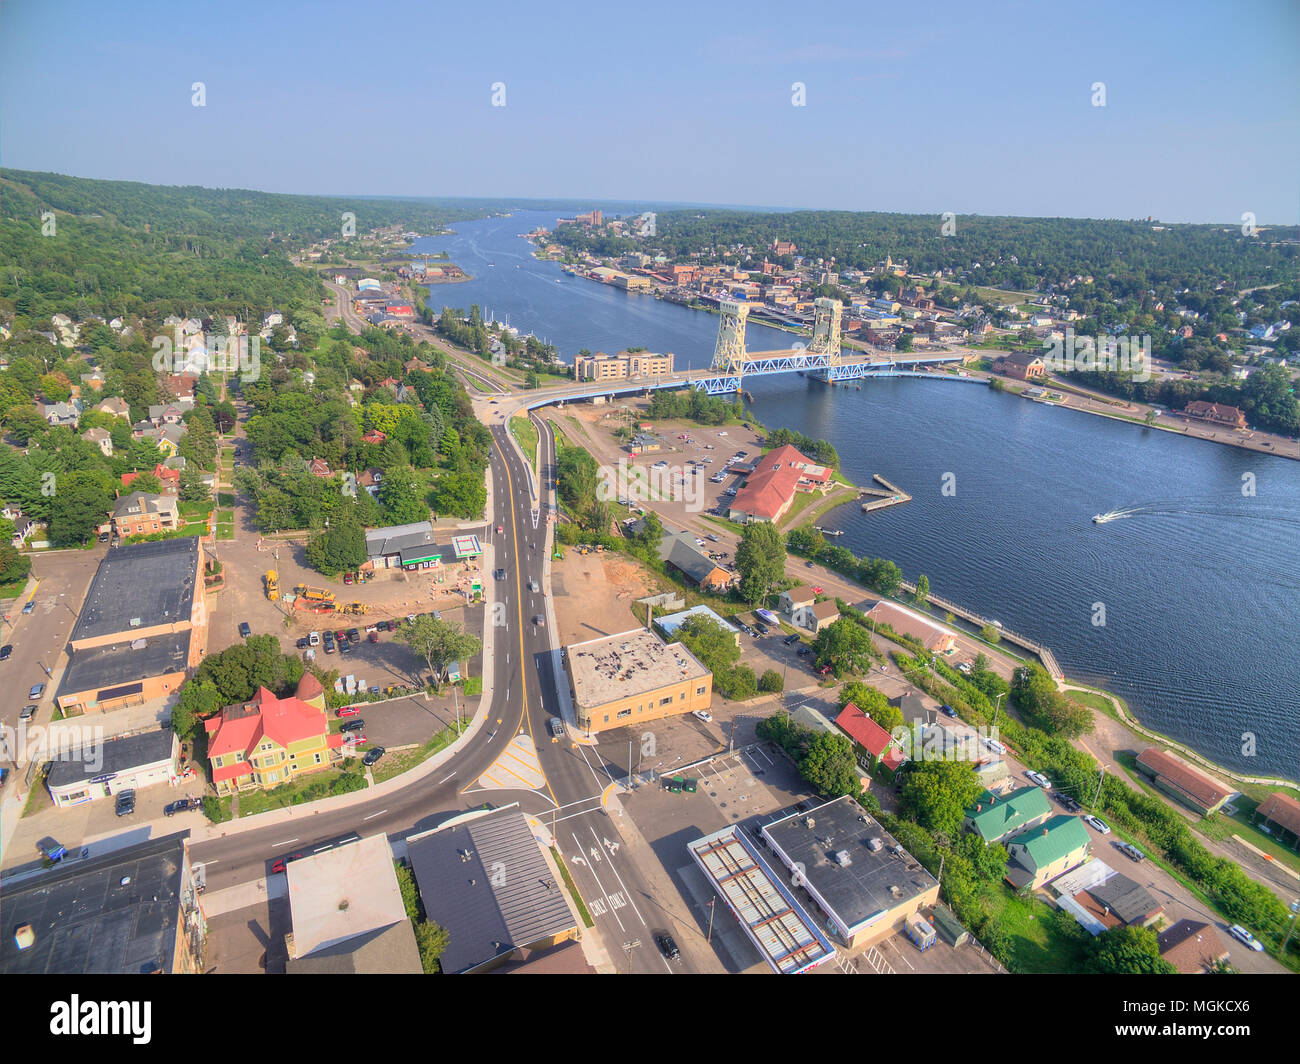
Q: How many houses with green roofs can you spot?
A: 2